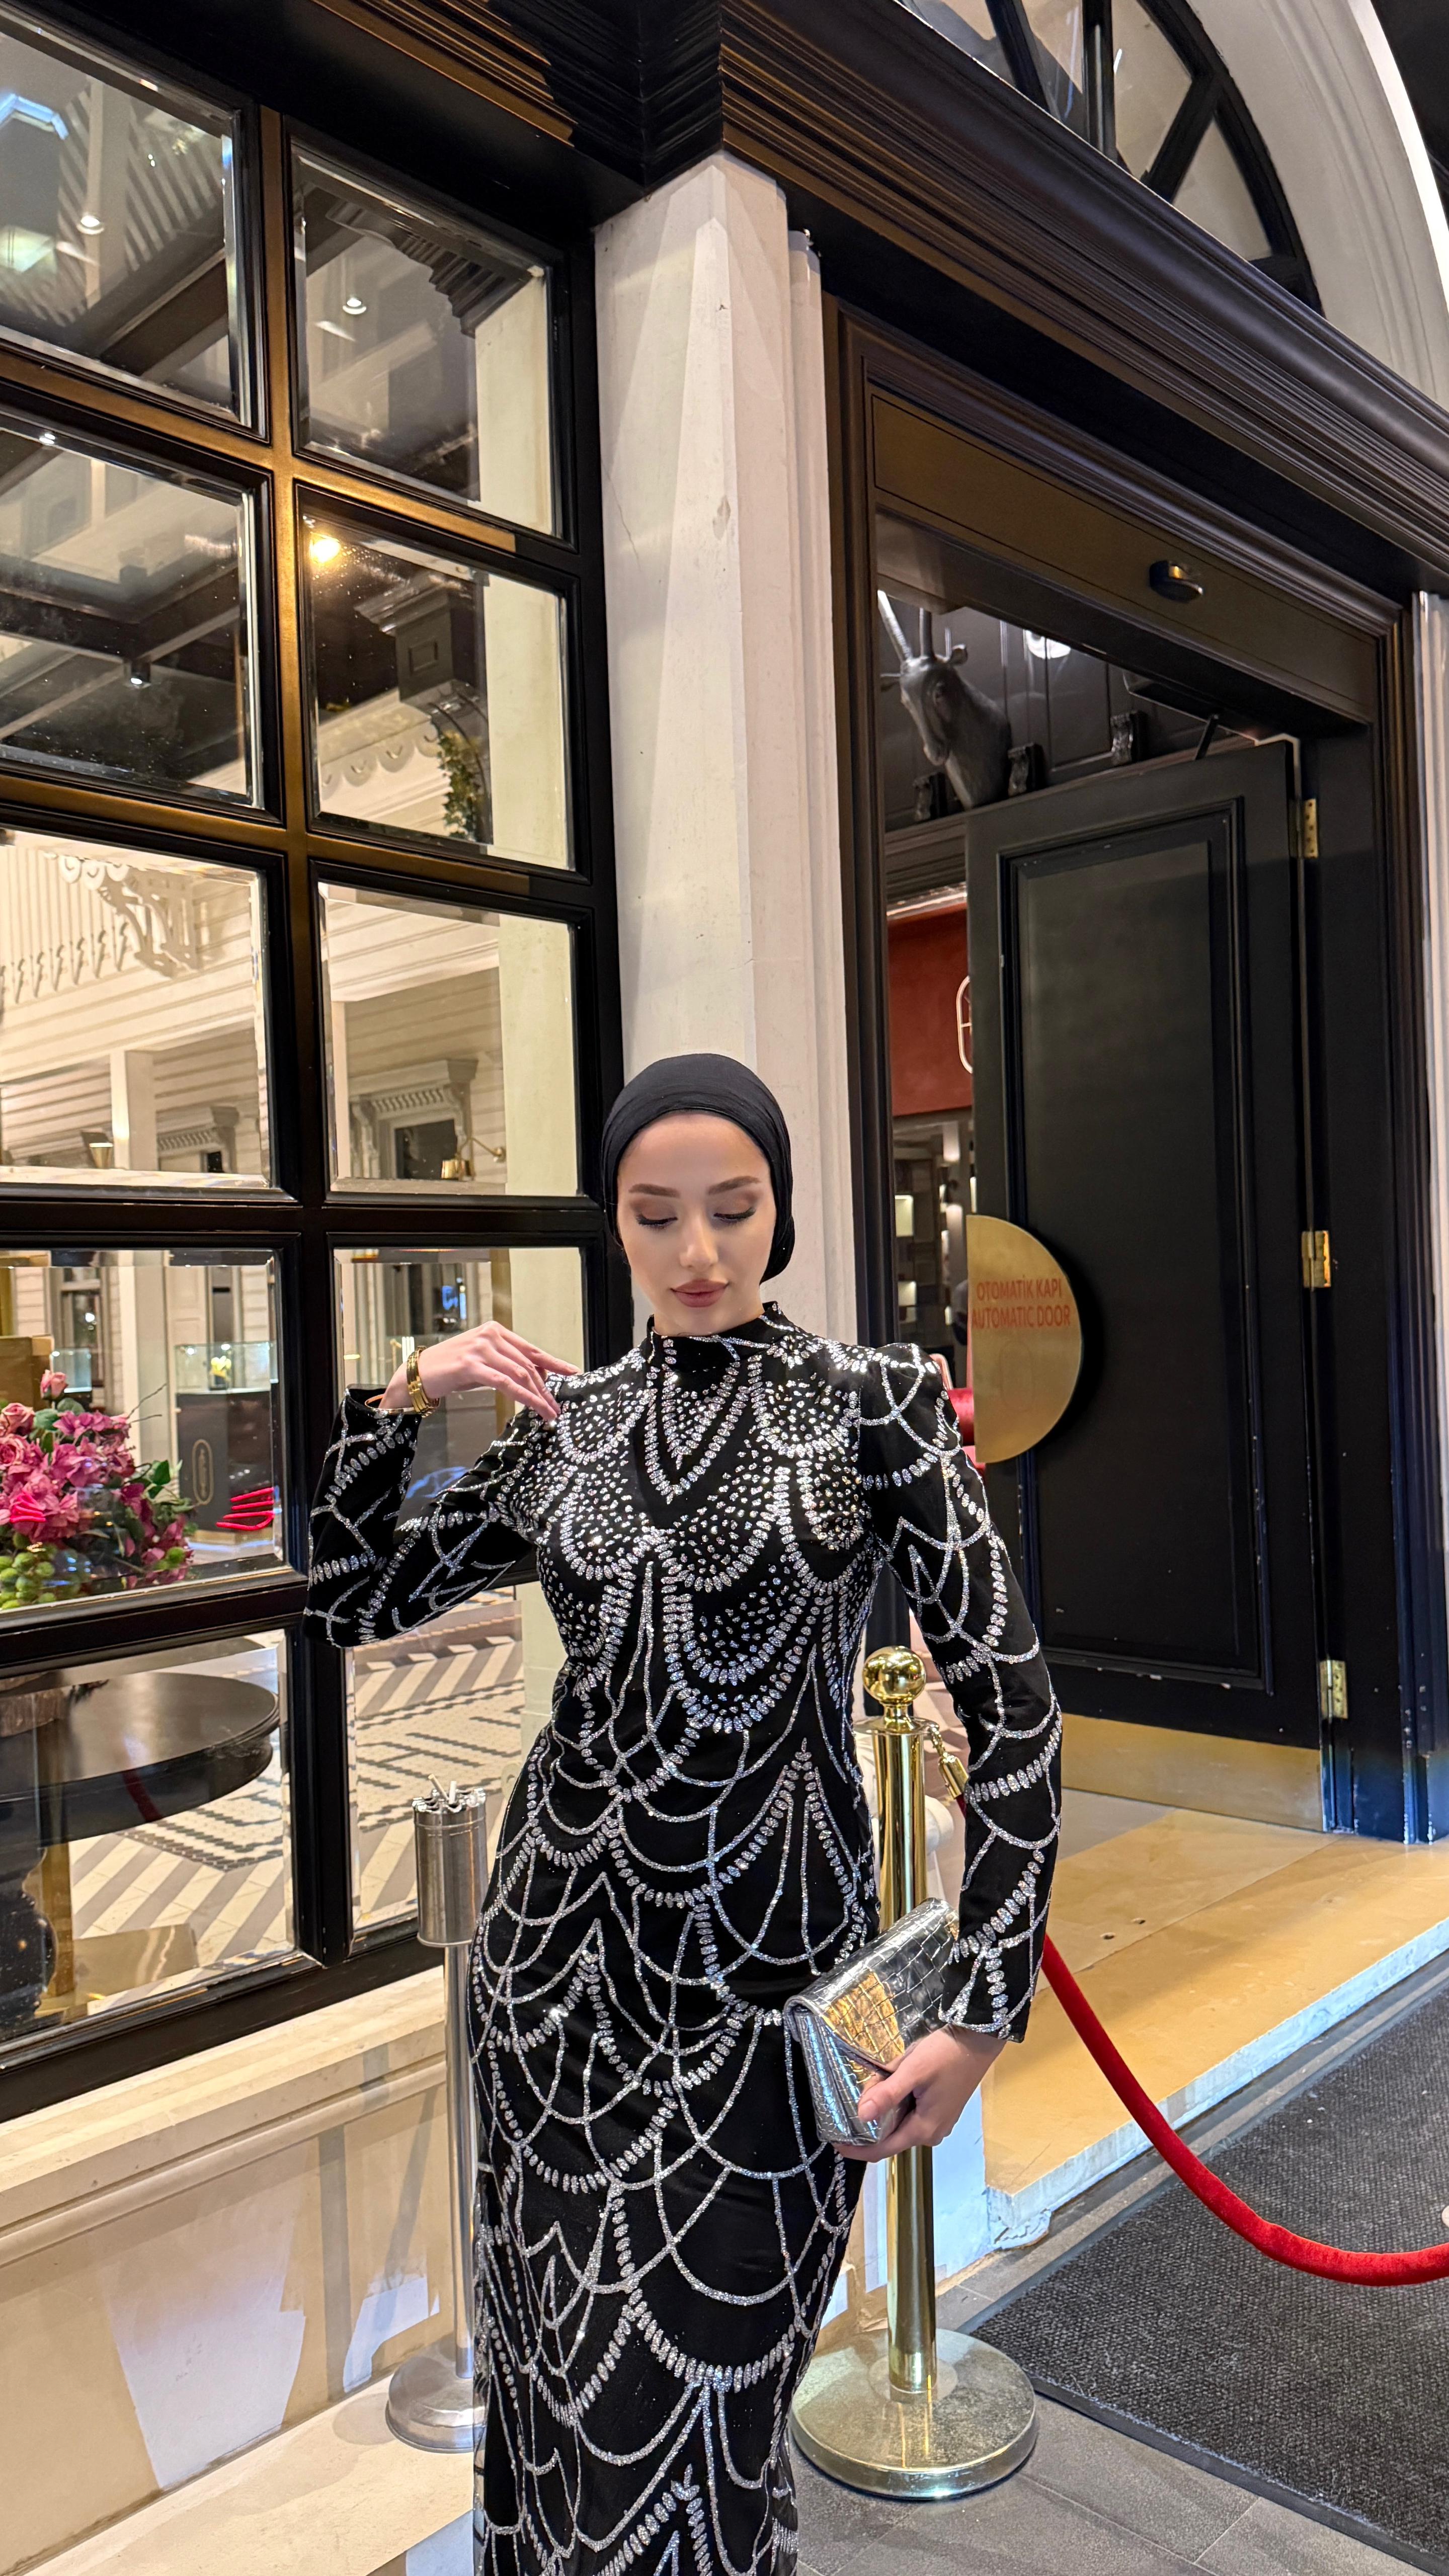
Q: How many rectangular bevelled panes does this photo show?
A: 10